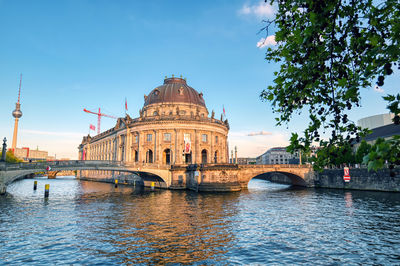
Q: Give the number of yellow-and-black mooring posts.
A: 4